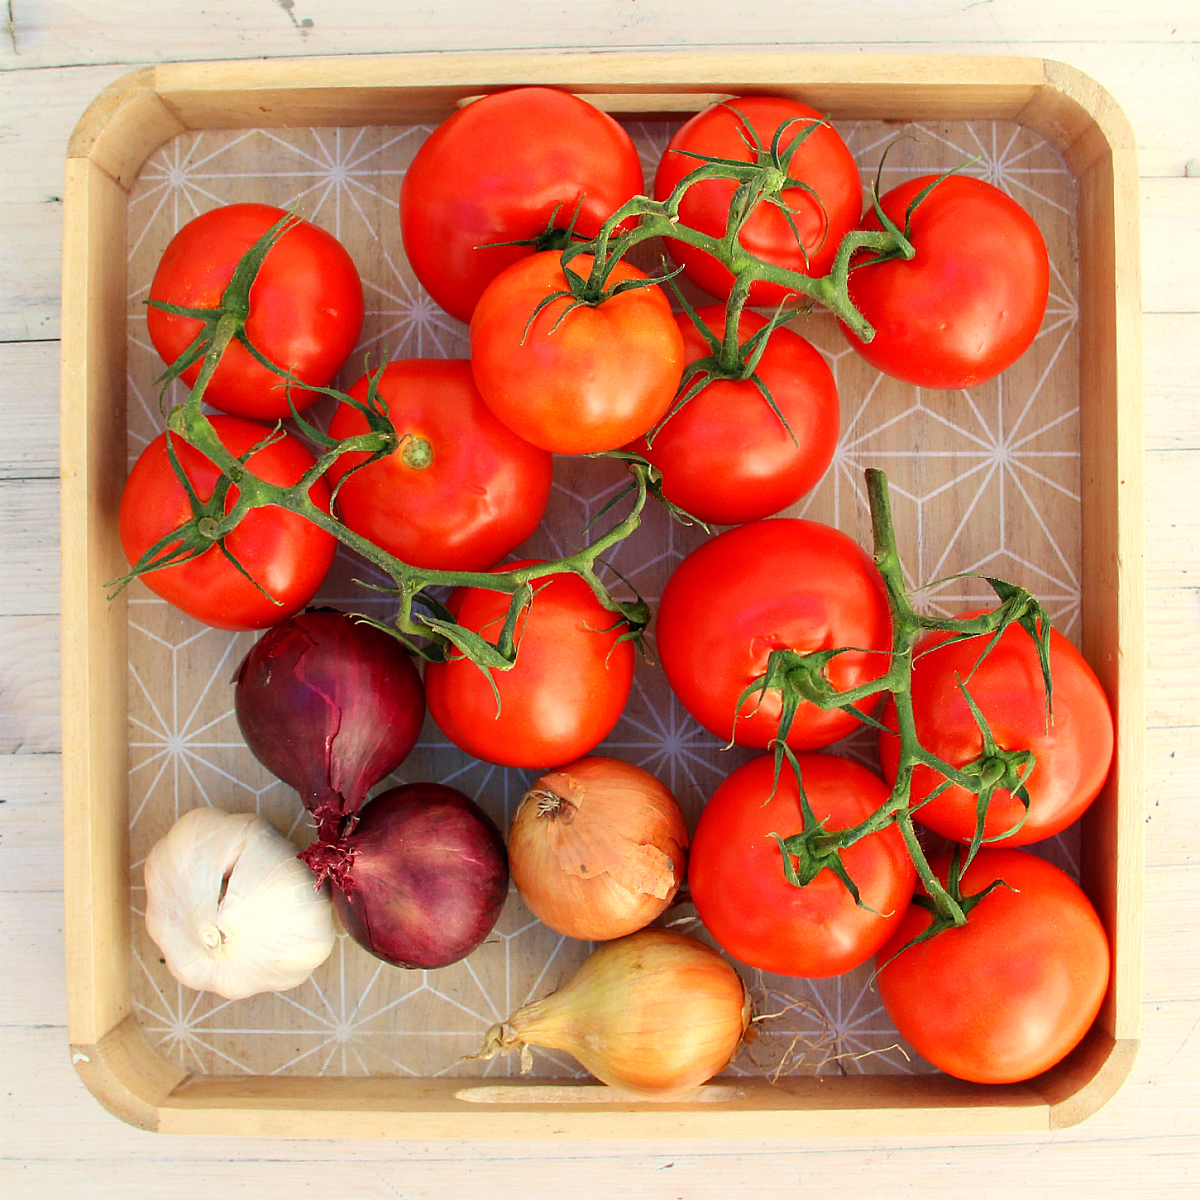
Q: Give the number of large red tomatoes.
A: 13